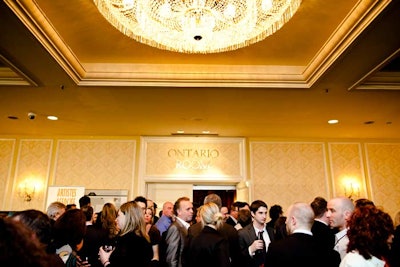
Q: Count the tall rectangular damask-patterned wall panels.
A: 6